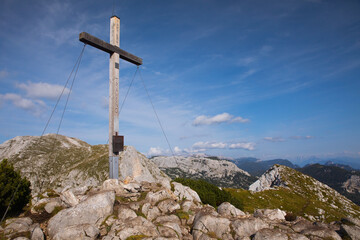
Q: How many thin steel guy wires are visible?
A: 4